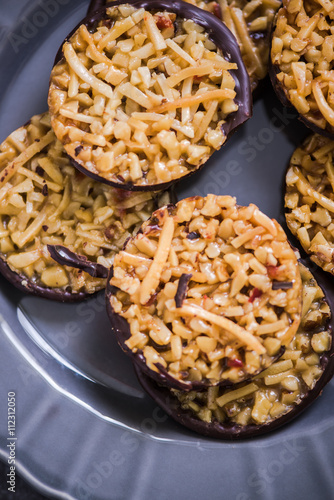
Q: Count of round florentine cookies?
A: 7